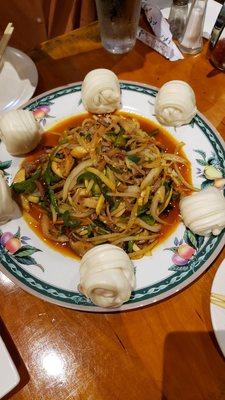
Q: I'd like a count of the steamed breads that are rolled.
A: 6